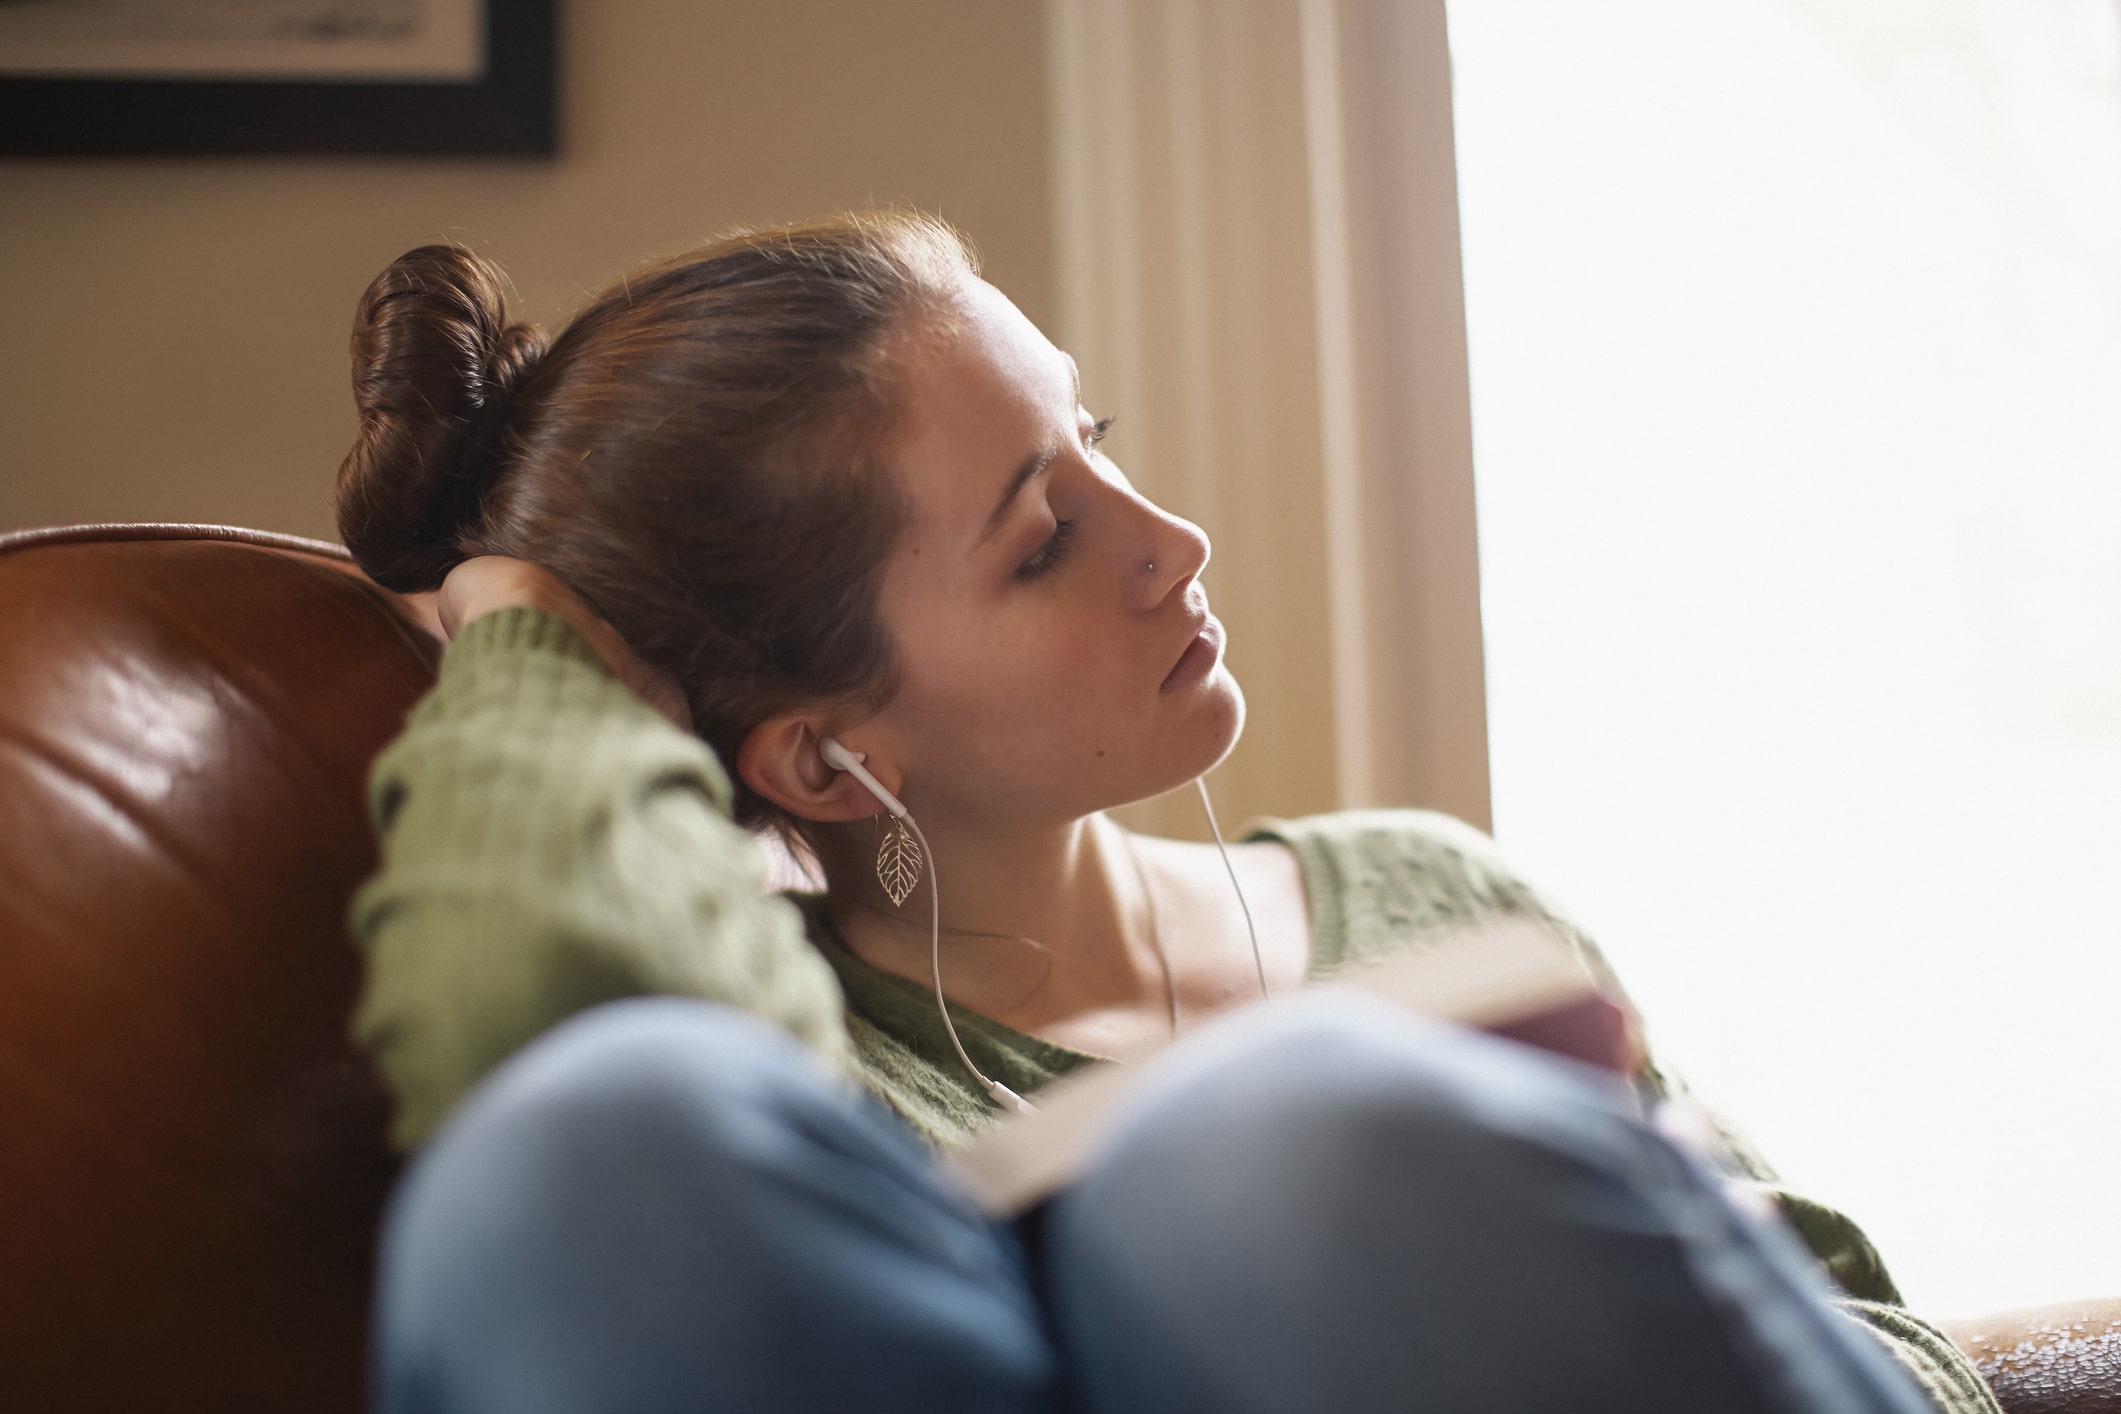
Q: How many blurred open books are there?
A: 1